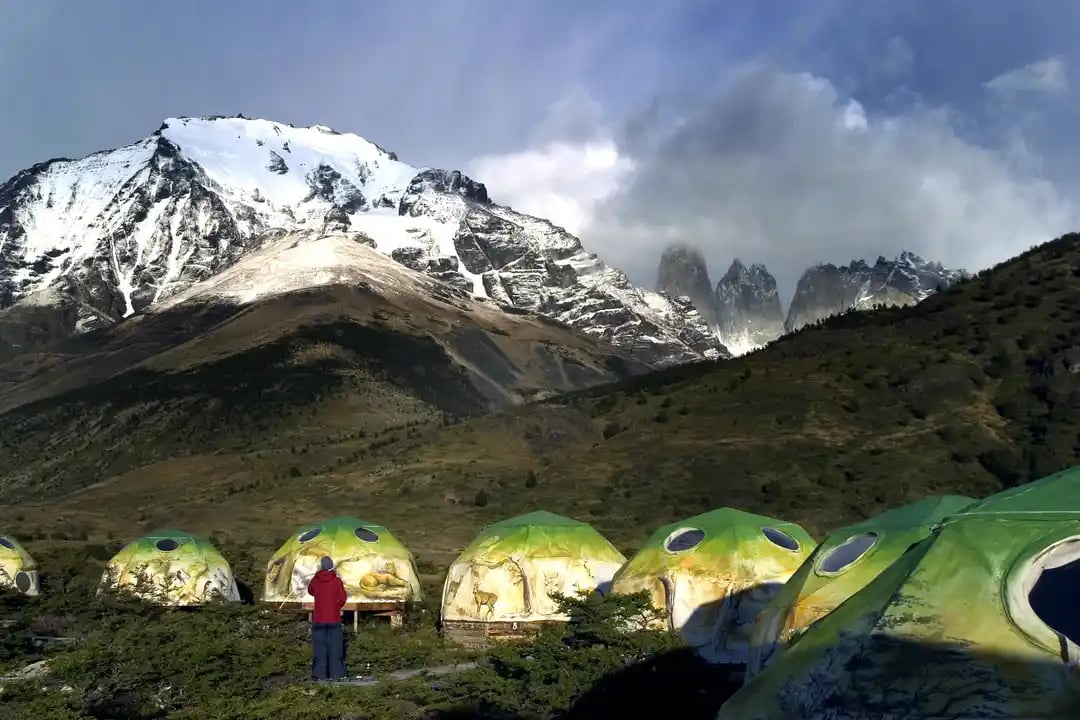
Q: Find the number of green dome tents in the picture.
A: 7